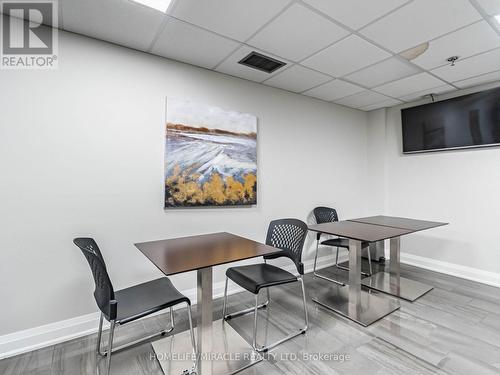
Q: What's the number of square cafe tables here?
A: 3